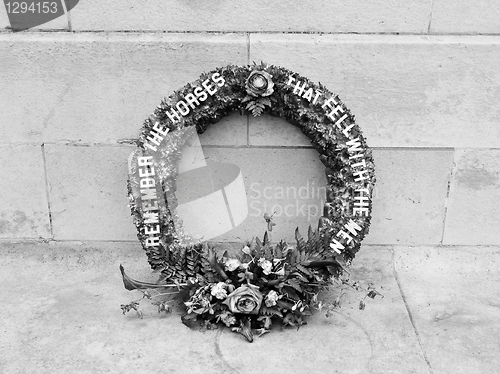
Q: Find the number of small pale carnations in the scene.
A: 5